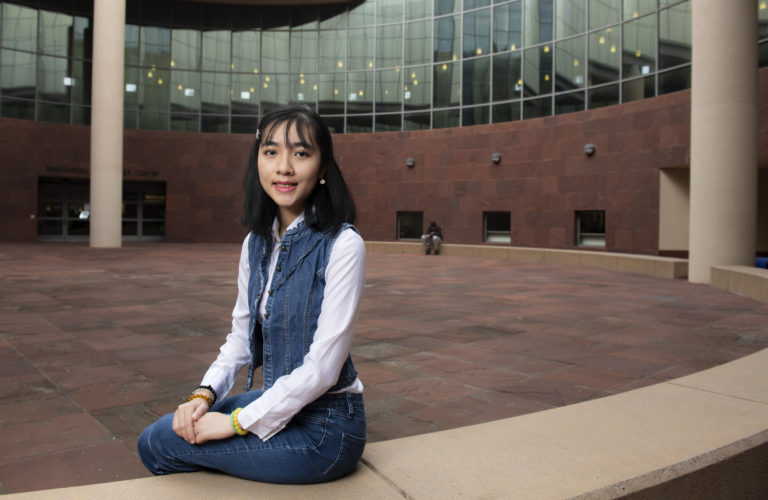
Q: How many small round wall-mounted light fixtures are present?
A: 3